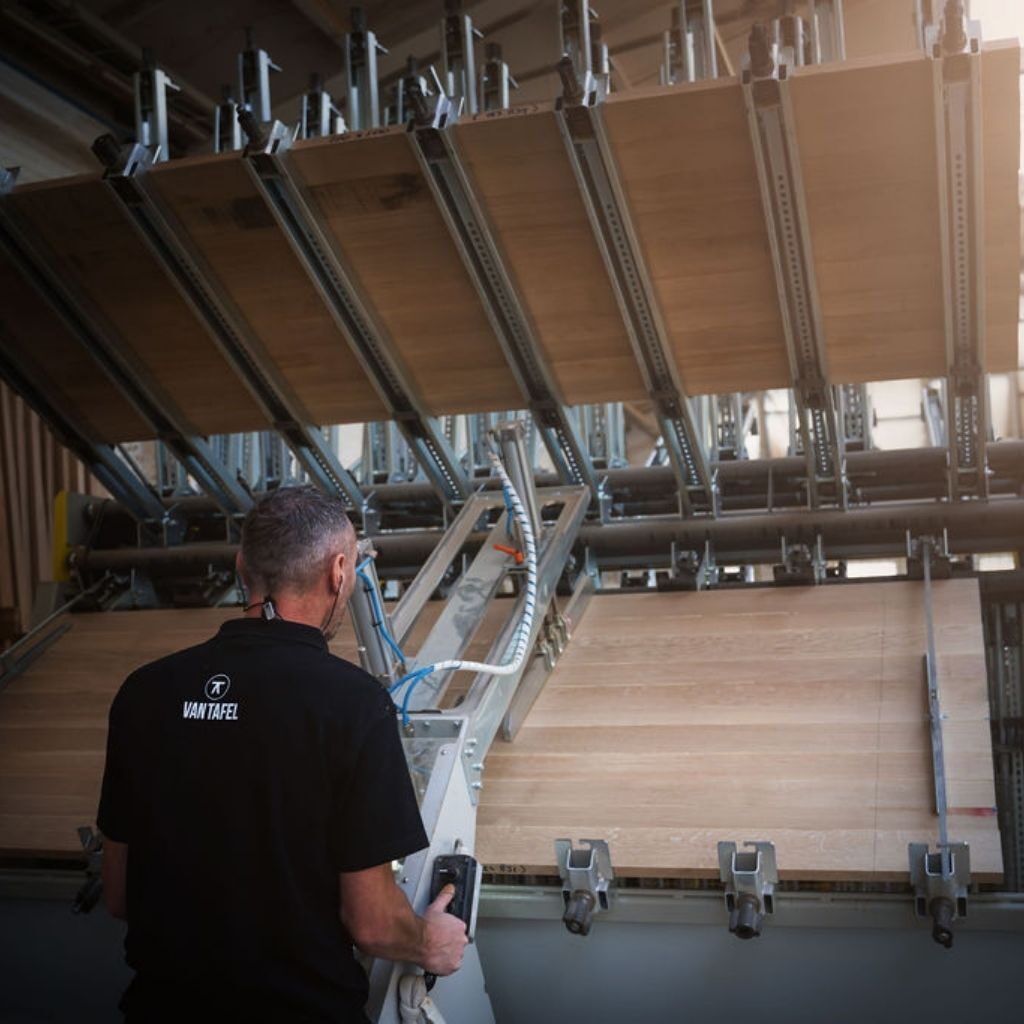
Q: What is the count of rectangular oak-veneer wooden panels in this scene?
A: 2